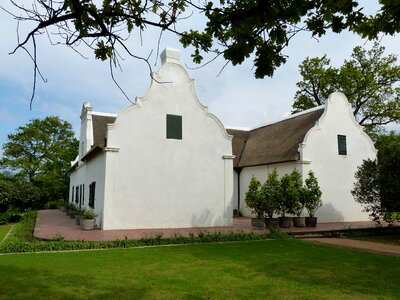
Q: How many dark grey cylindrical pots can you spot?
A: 5